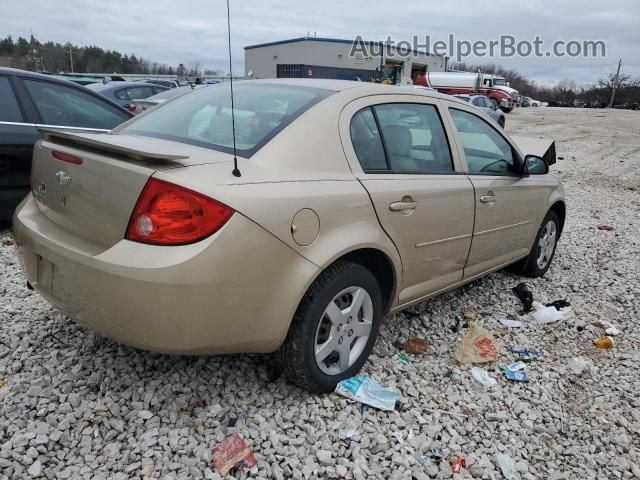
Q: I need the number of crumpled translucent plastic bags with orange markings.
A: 1